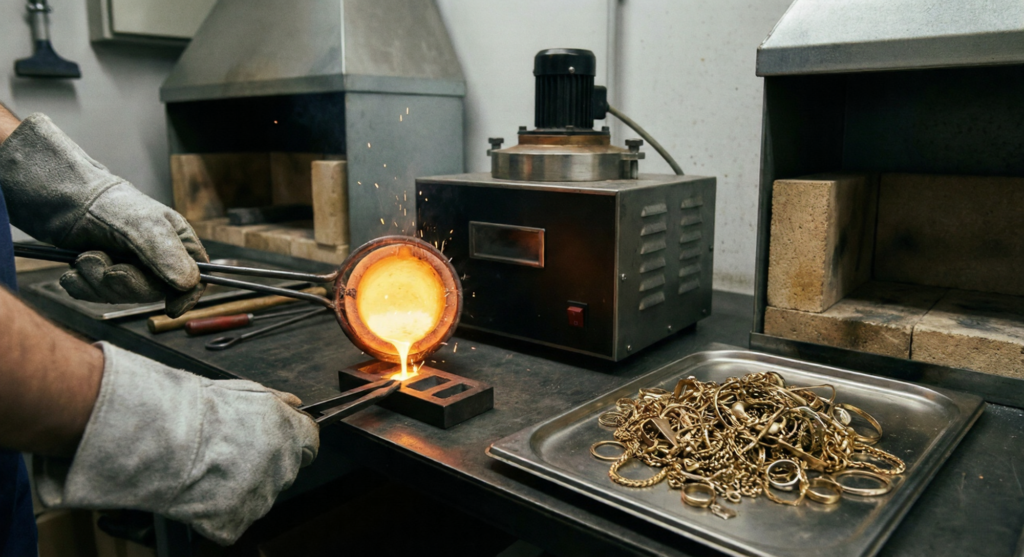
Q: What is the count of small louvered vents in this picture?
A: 12